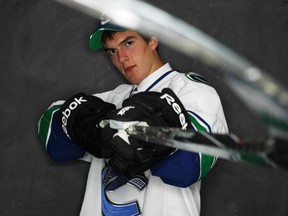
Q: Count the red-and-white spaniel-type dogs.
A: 0